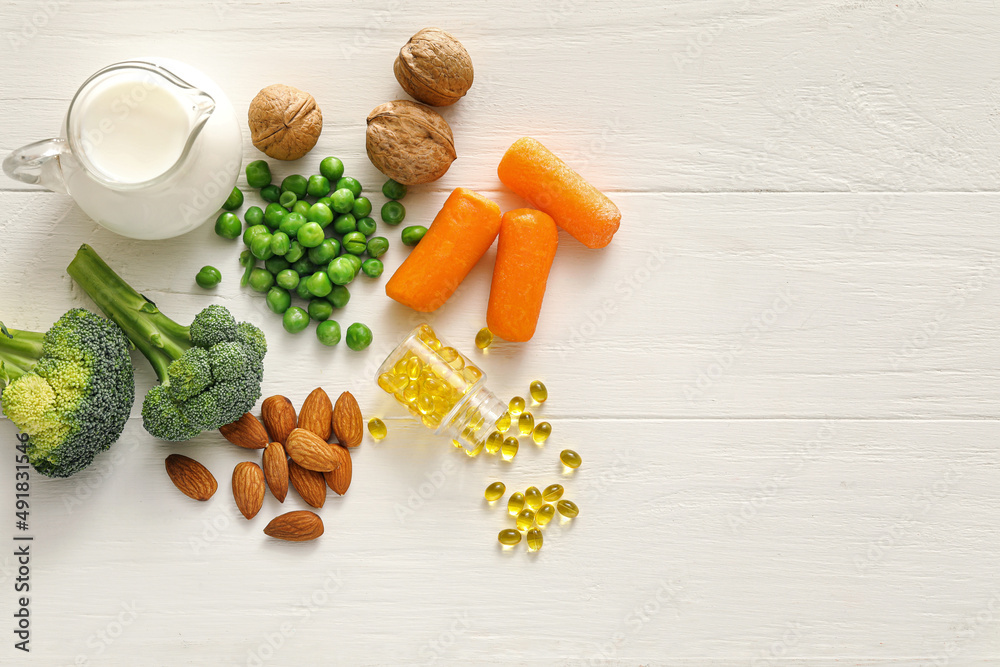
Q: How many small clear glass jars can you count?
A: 1